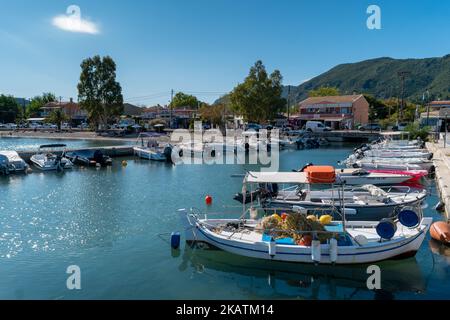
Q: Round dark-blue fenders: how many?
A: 2